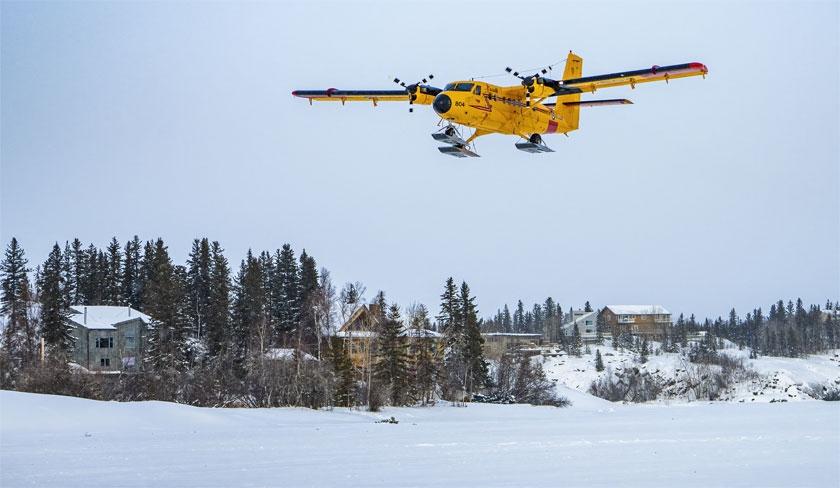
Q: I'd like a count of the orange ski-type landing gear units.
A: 0